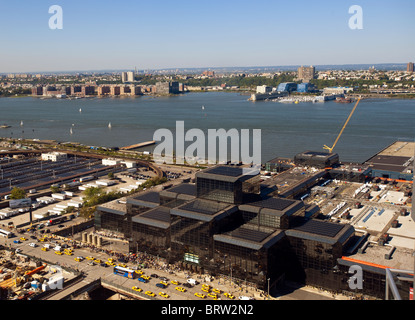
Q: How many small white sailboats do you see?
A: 5